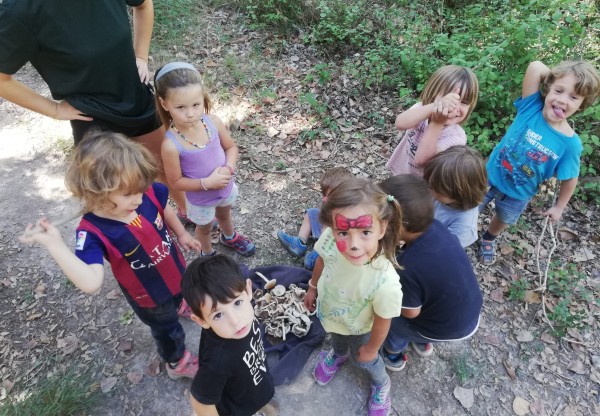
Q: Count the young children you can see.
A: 9